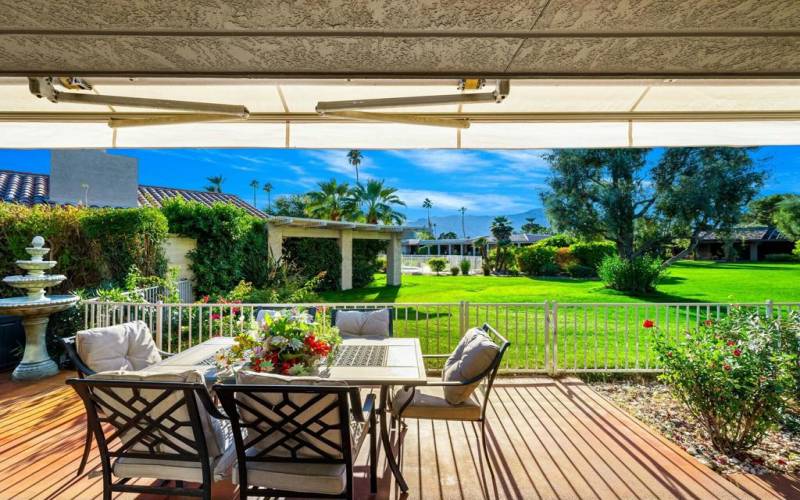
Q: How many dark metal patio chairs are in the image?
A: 6